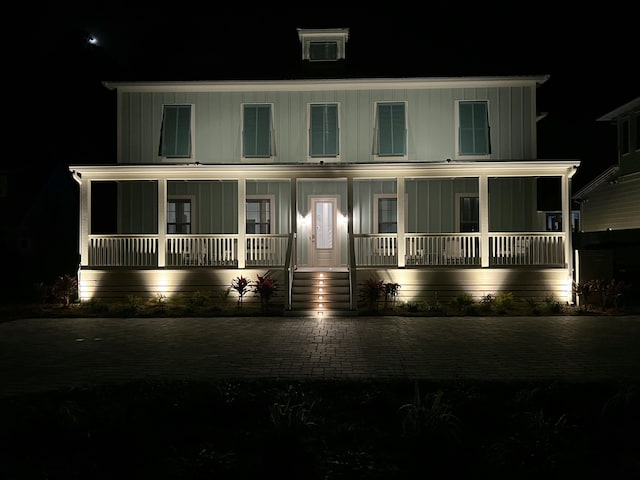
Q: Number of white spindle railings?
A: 6